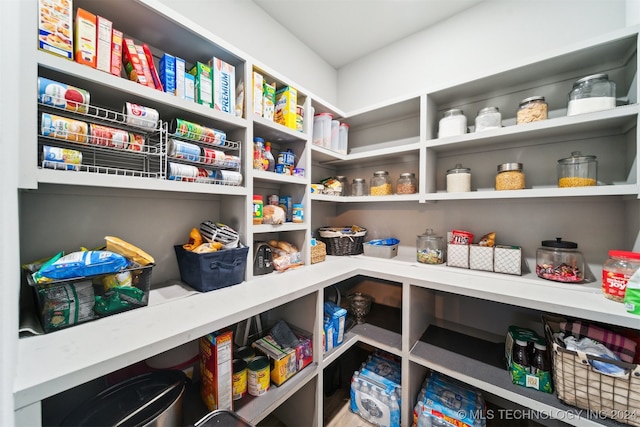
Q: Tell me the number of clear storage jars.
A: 13